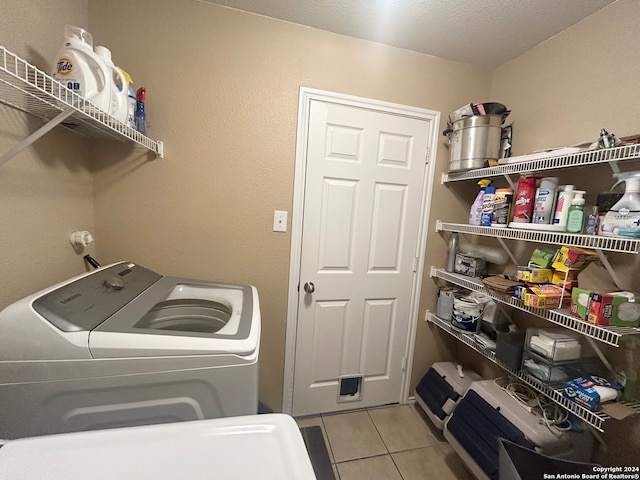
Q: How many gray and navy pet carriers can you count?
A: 2